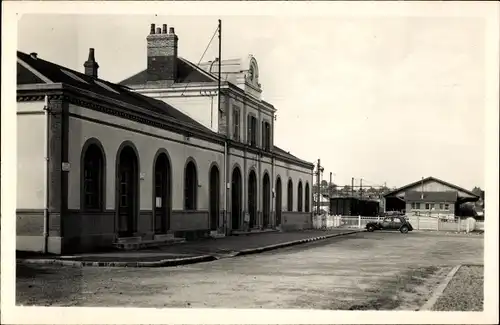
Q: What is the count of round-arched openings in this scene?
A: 12